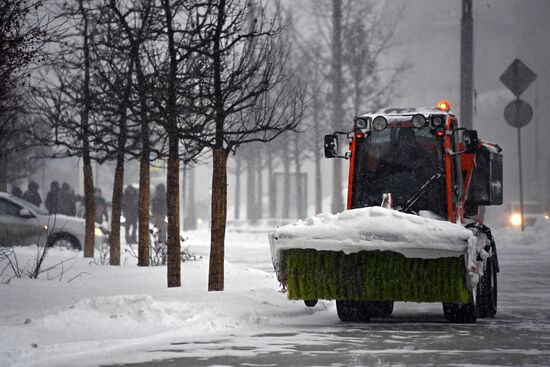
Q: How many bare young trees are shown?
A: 5